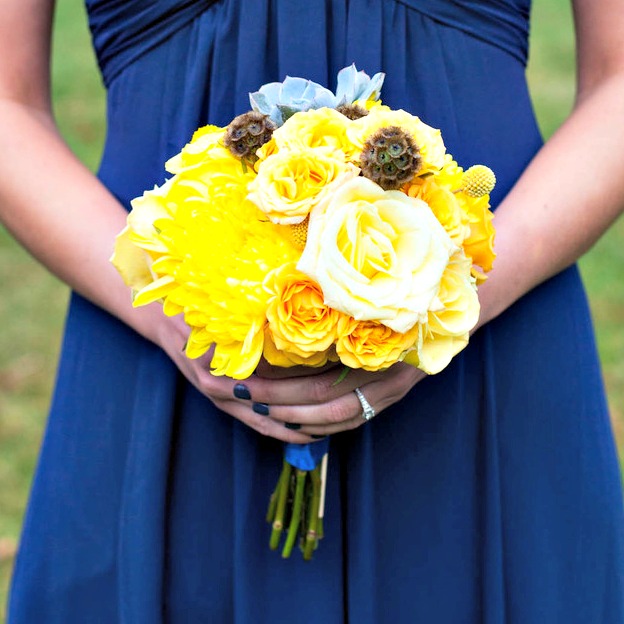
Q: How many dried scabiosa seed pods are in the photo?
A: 3